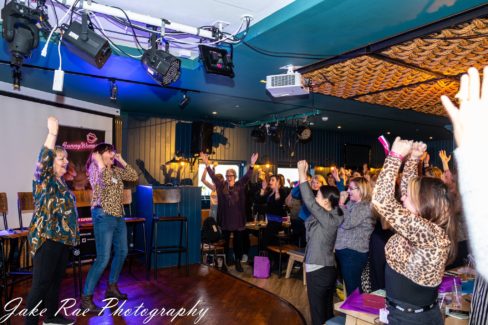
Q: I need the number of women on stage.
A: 2